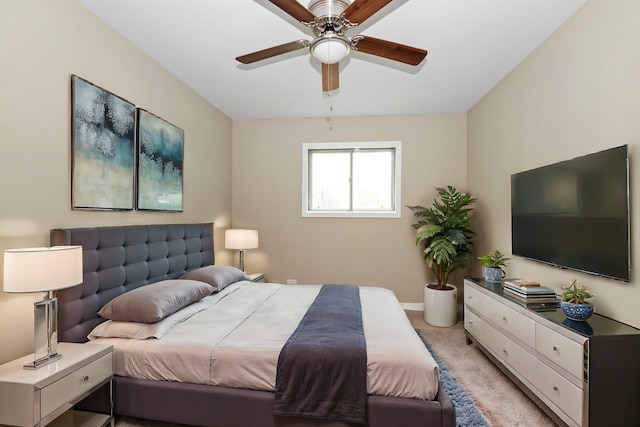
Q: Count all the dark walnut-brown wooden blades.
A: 5